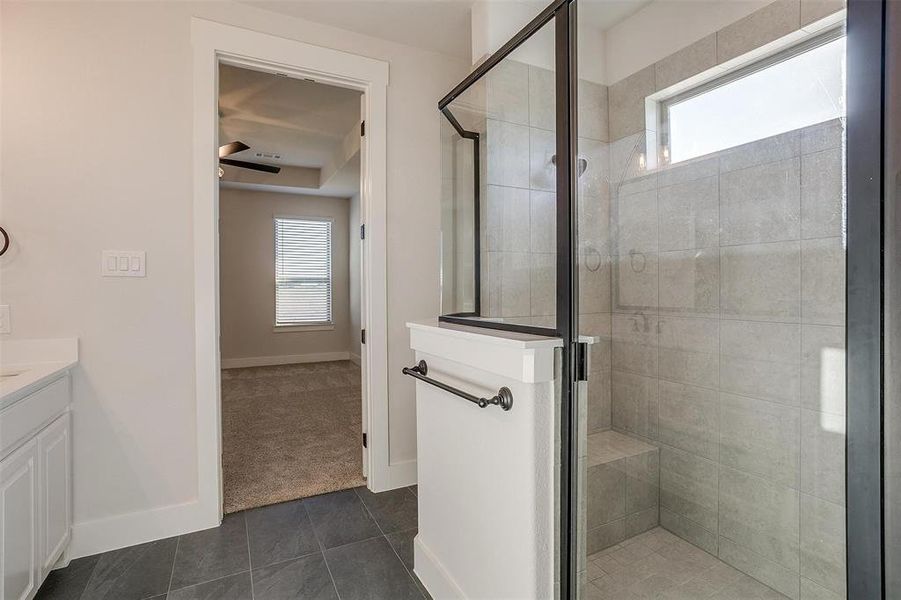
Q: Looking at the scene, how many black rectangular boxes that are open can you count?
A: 0